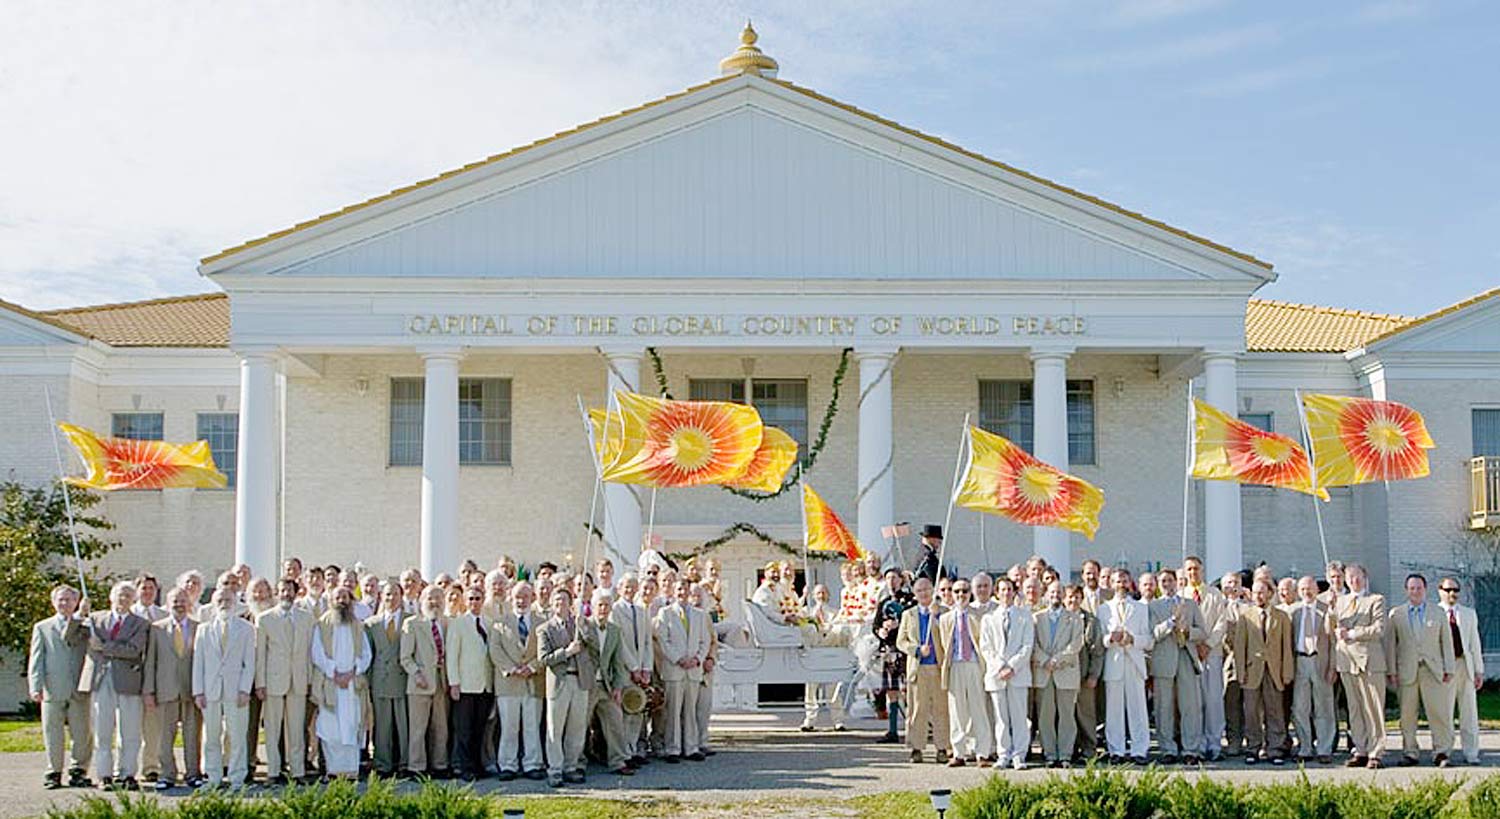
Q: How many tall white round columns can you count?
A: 6